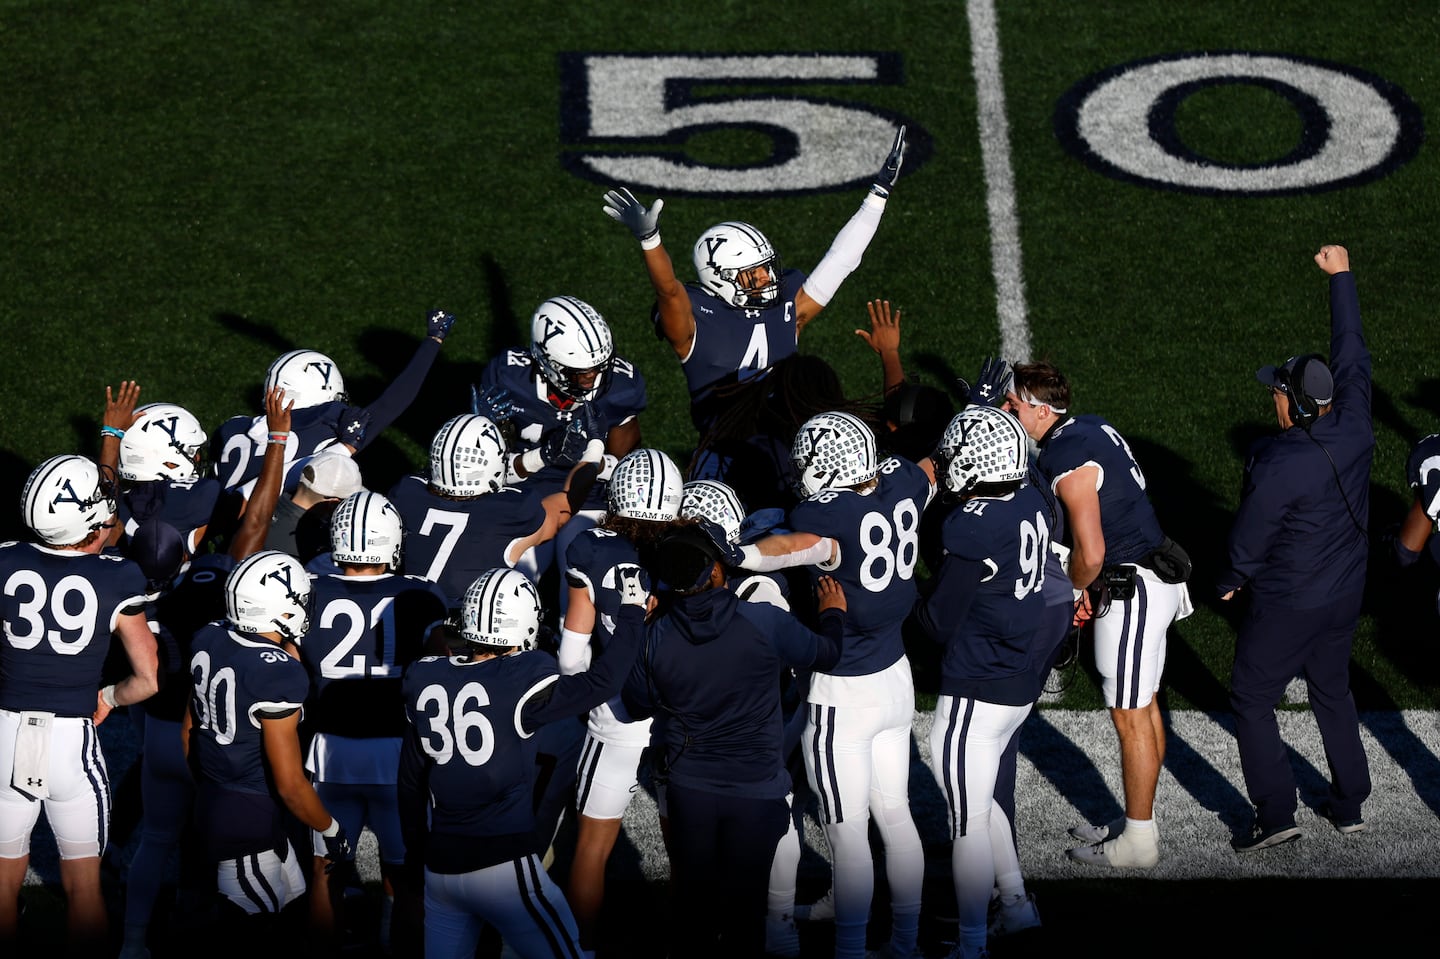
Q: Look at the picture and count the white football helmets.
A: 13